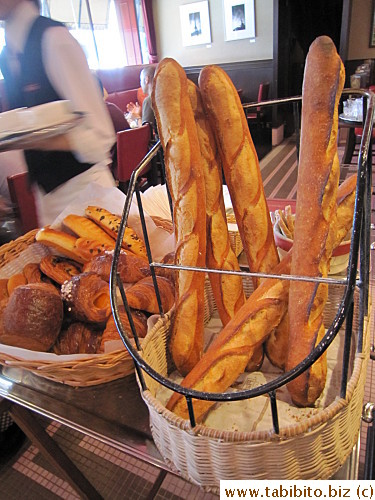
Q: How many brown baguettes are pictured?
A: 5